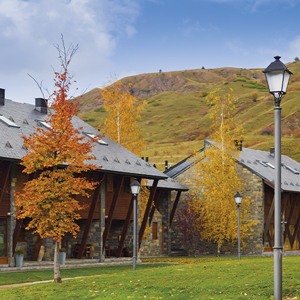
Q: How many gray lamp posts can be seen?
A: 3